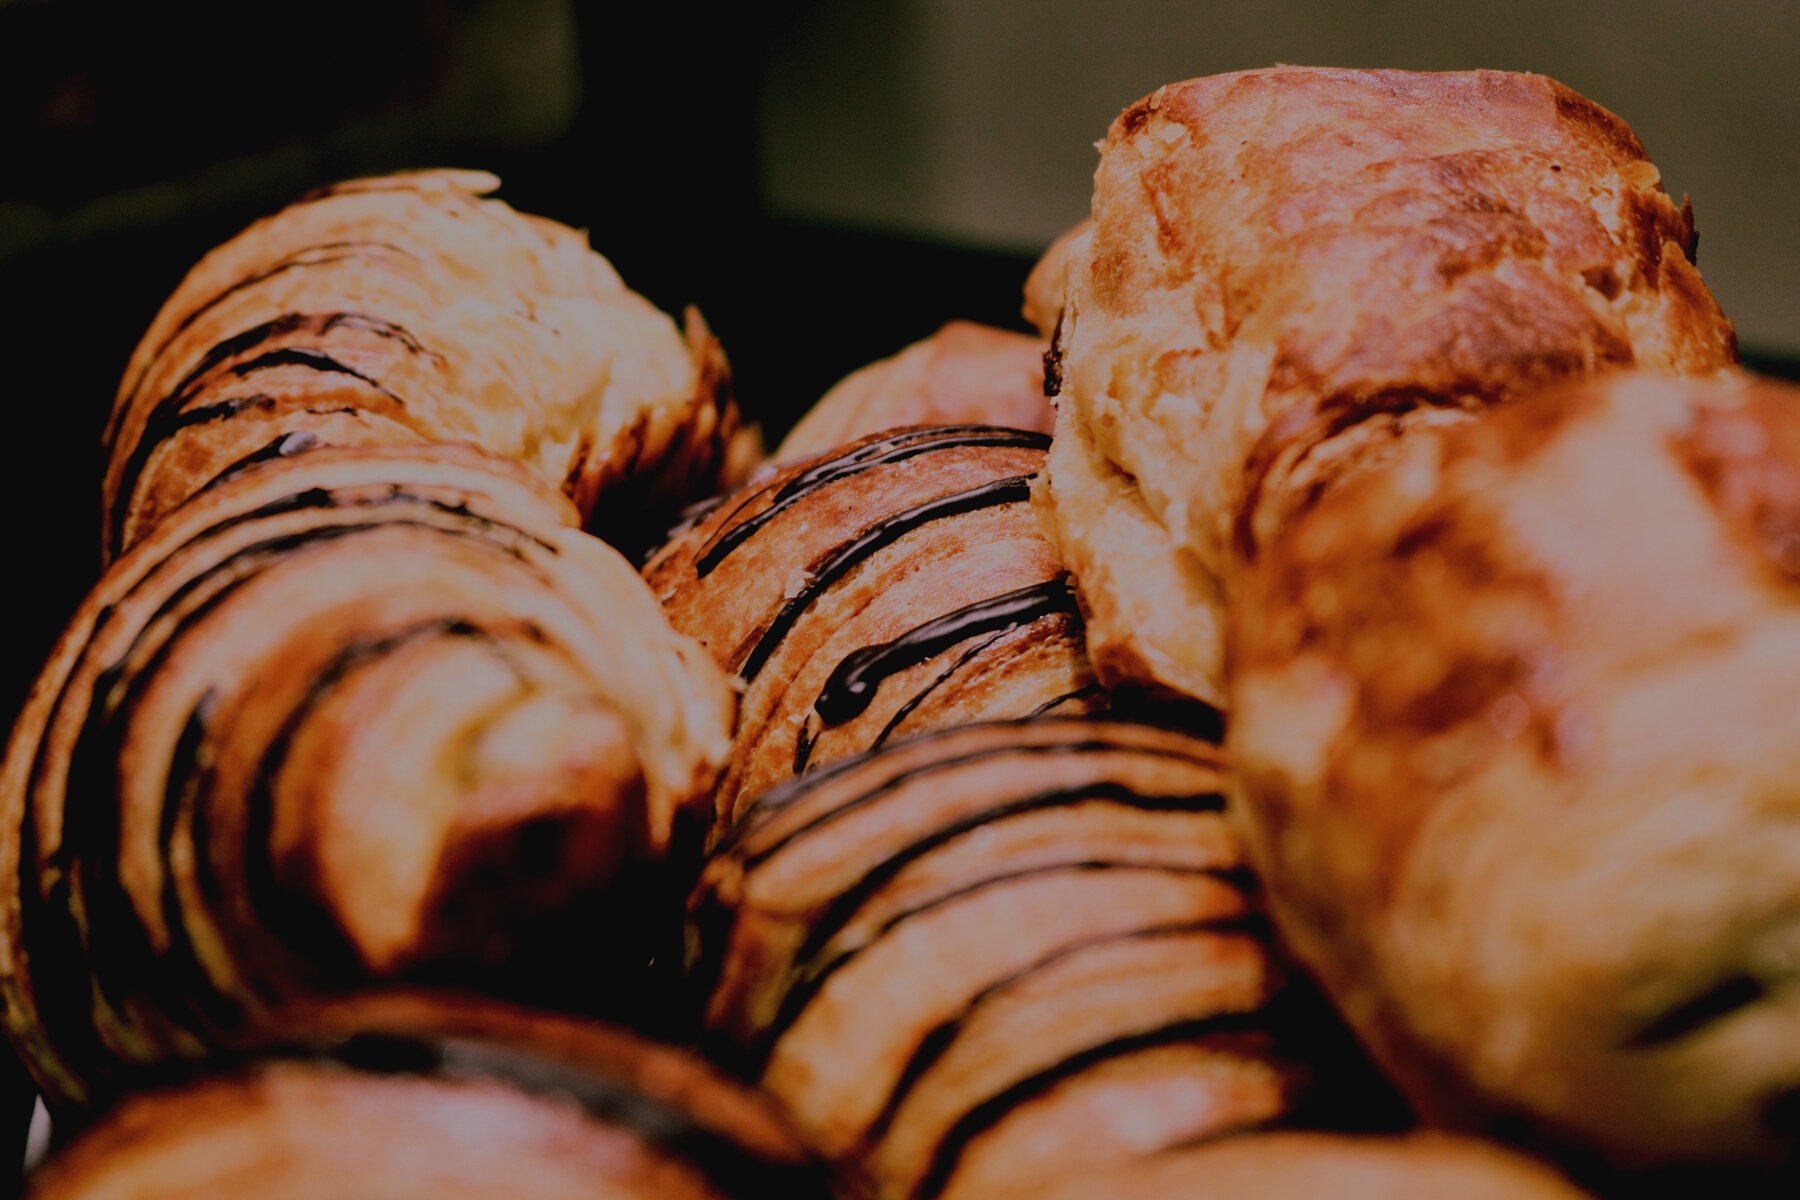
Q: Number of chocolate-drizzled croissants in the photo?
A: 5